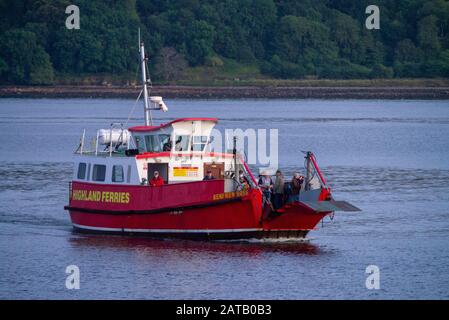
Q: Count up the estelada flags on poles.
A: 0